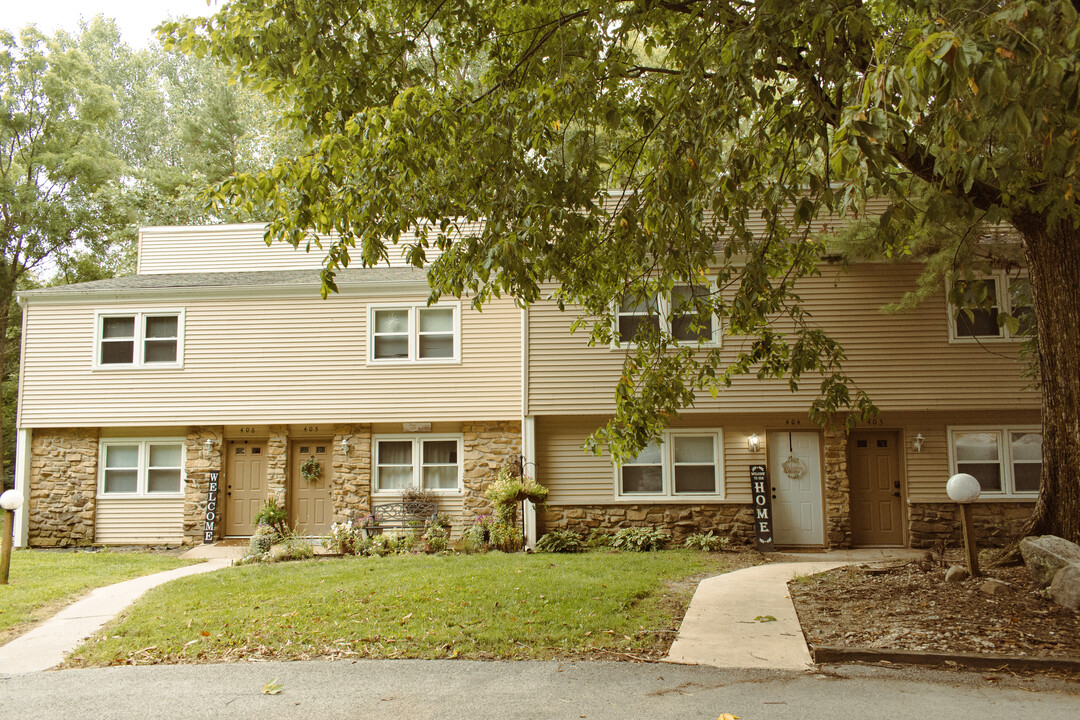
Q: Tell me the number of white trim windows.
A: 8